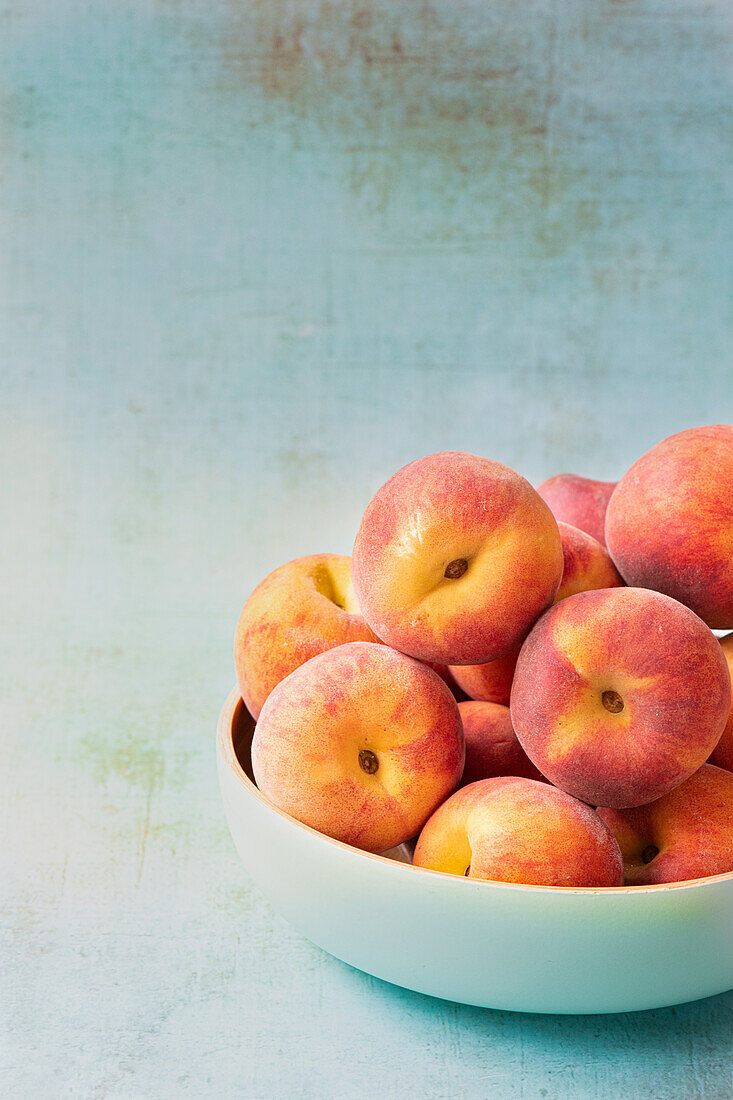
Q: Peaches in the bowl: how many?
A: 11